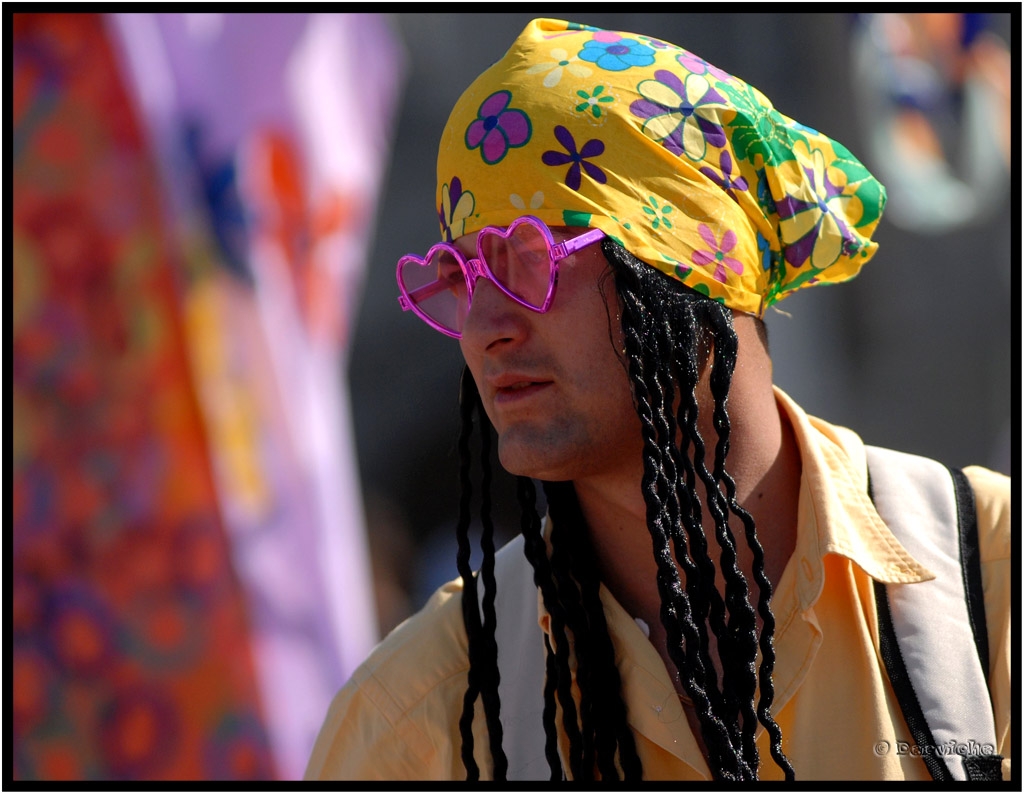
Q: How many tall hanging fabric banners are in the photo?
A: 2